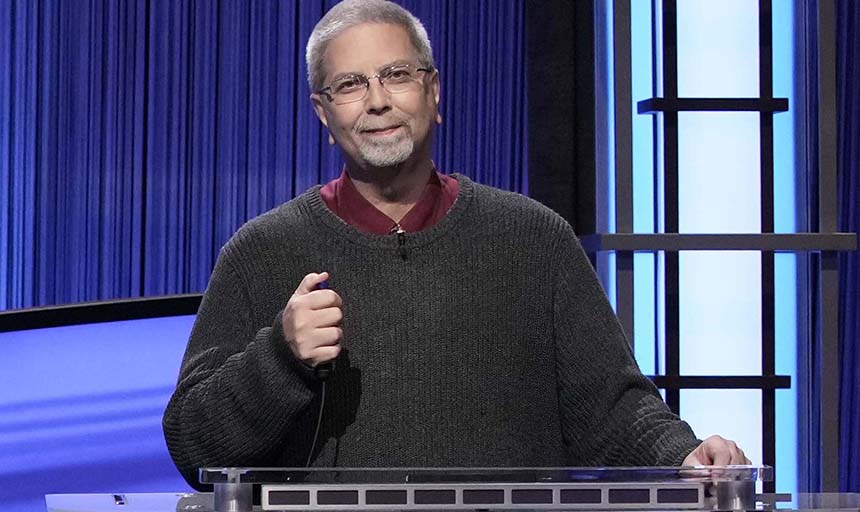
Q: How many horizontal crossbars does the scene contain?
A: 3